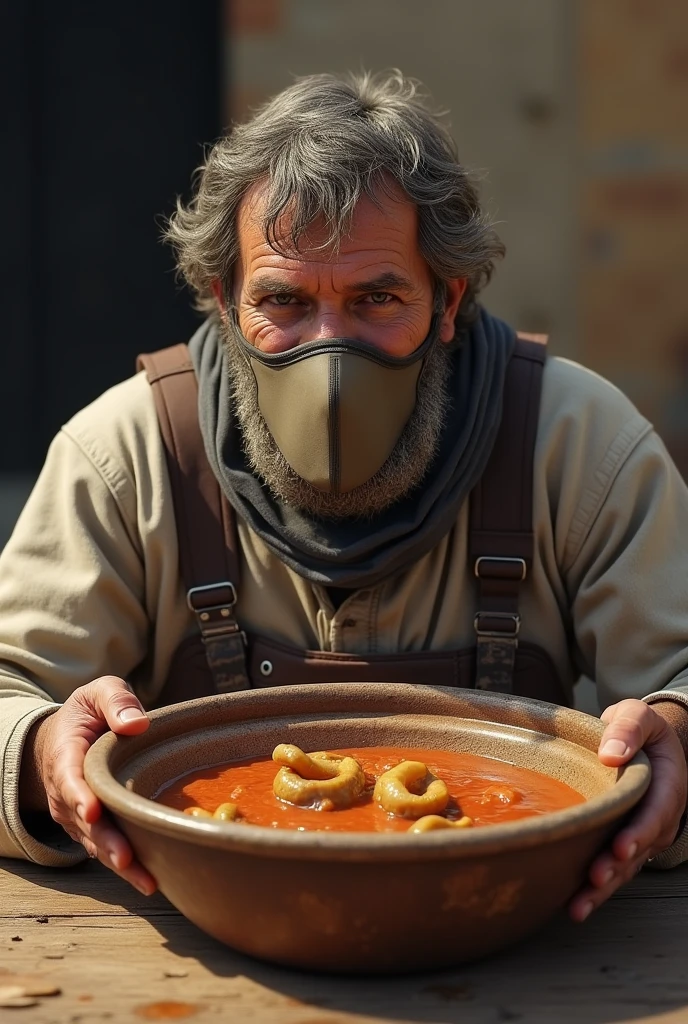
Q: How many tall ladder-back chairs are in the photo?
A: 0